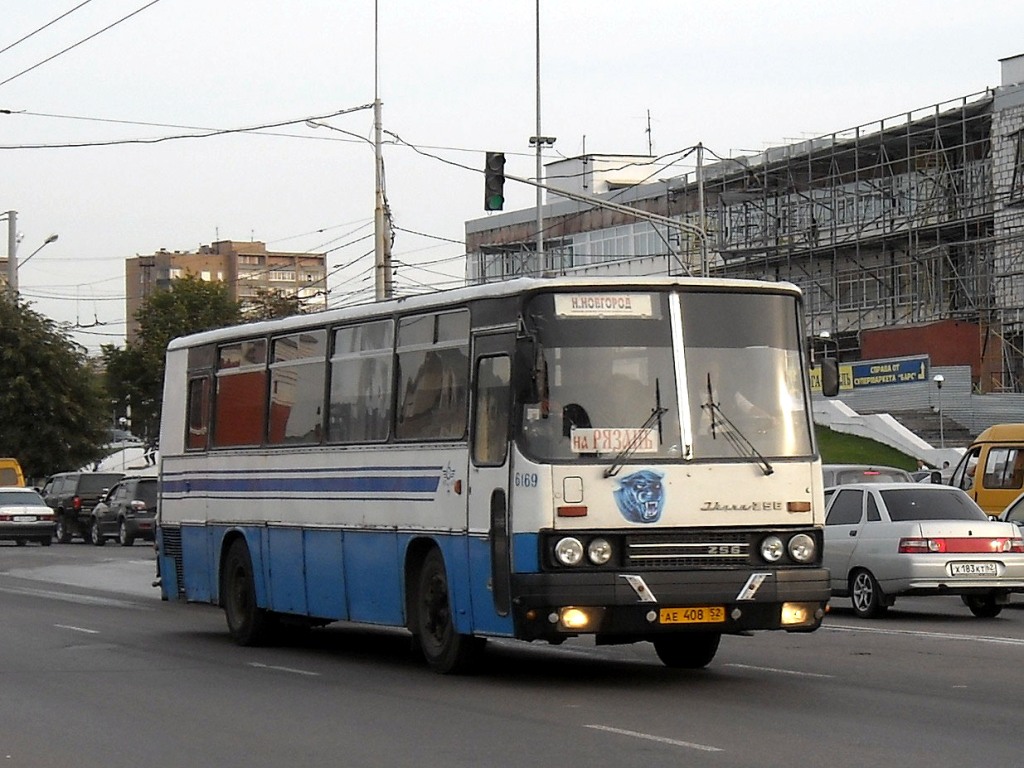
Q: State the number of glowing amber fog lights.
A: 2